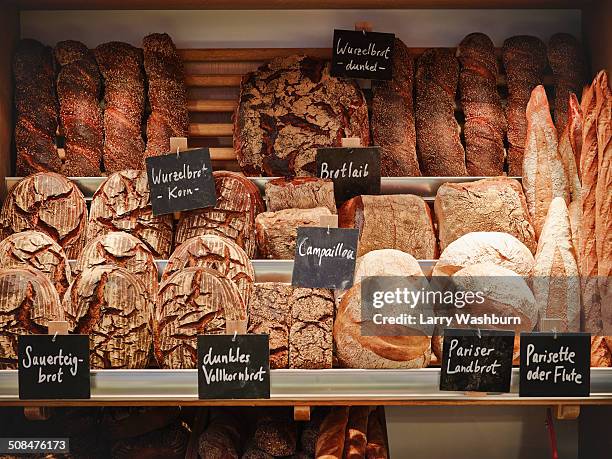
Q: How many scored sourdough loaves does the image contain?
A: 9